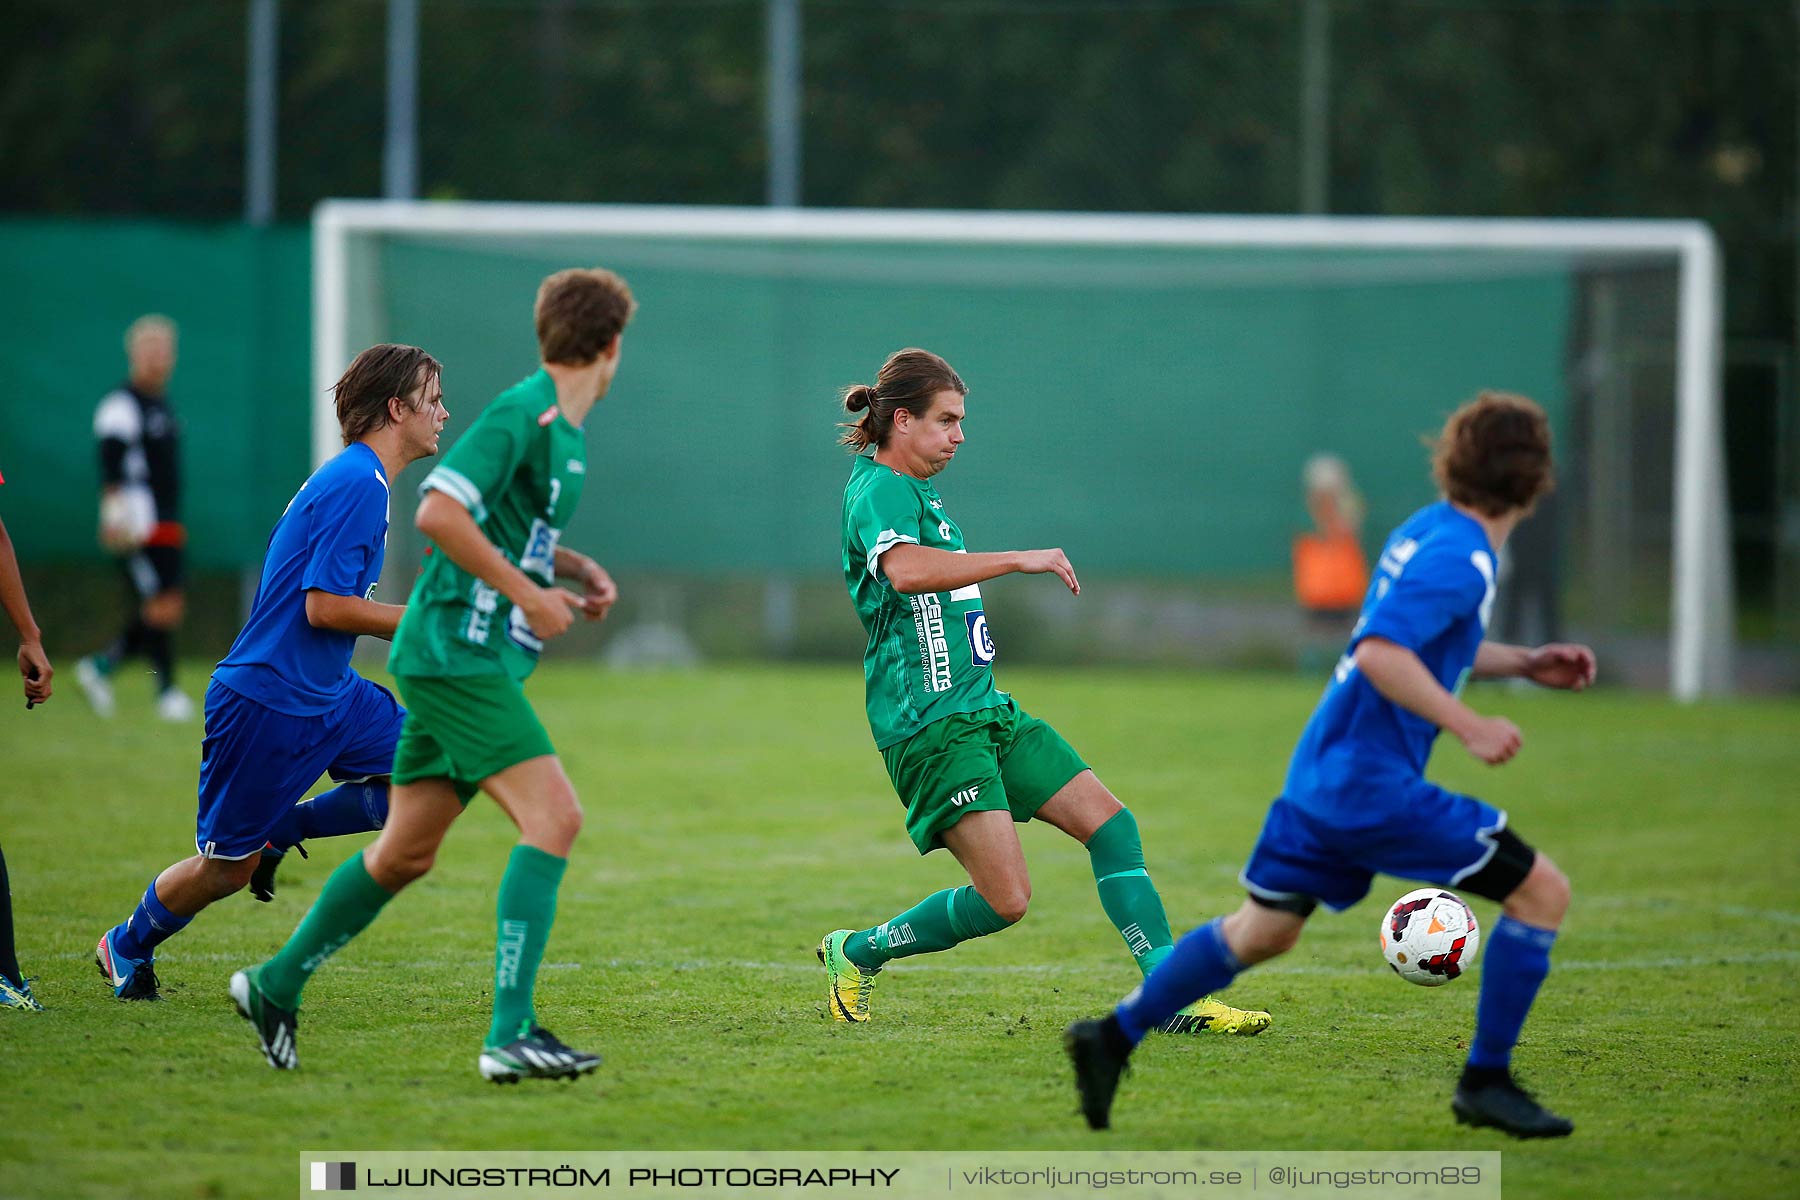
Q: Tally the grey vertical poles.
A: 4